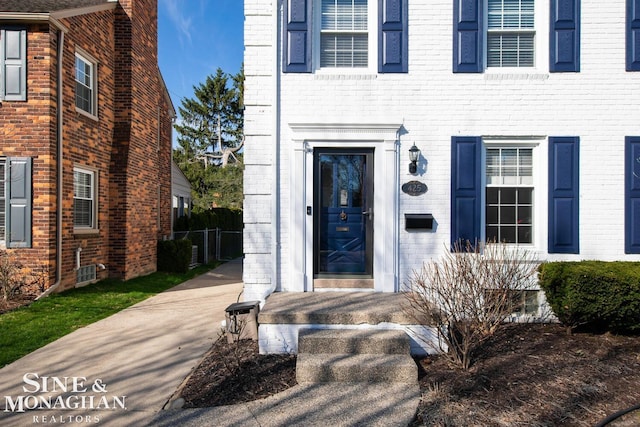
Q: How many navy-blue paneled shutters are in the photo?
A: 8